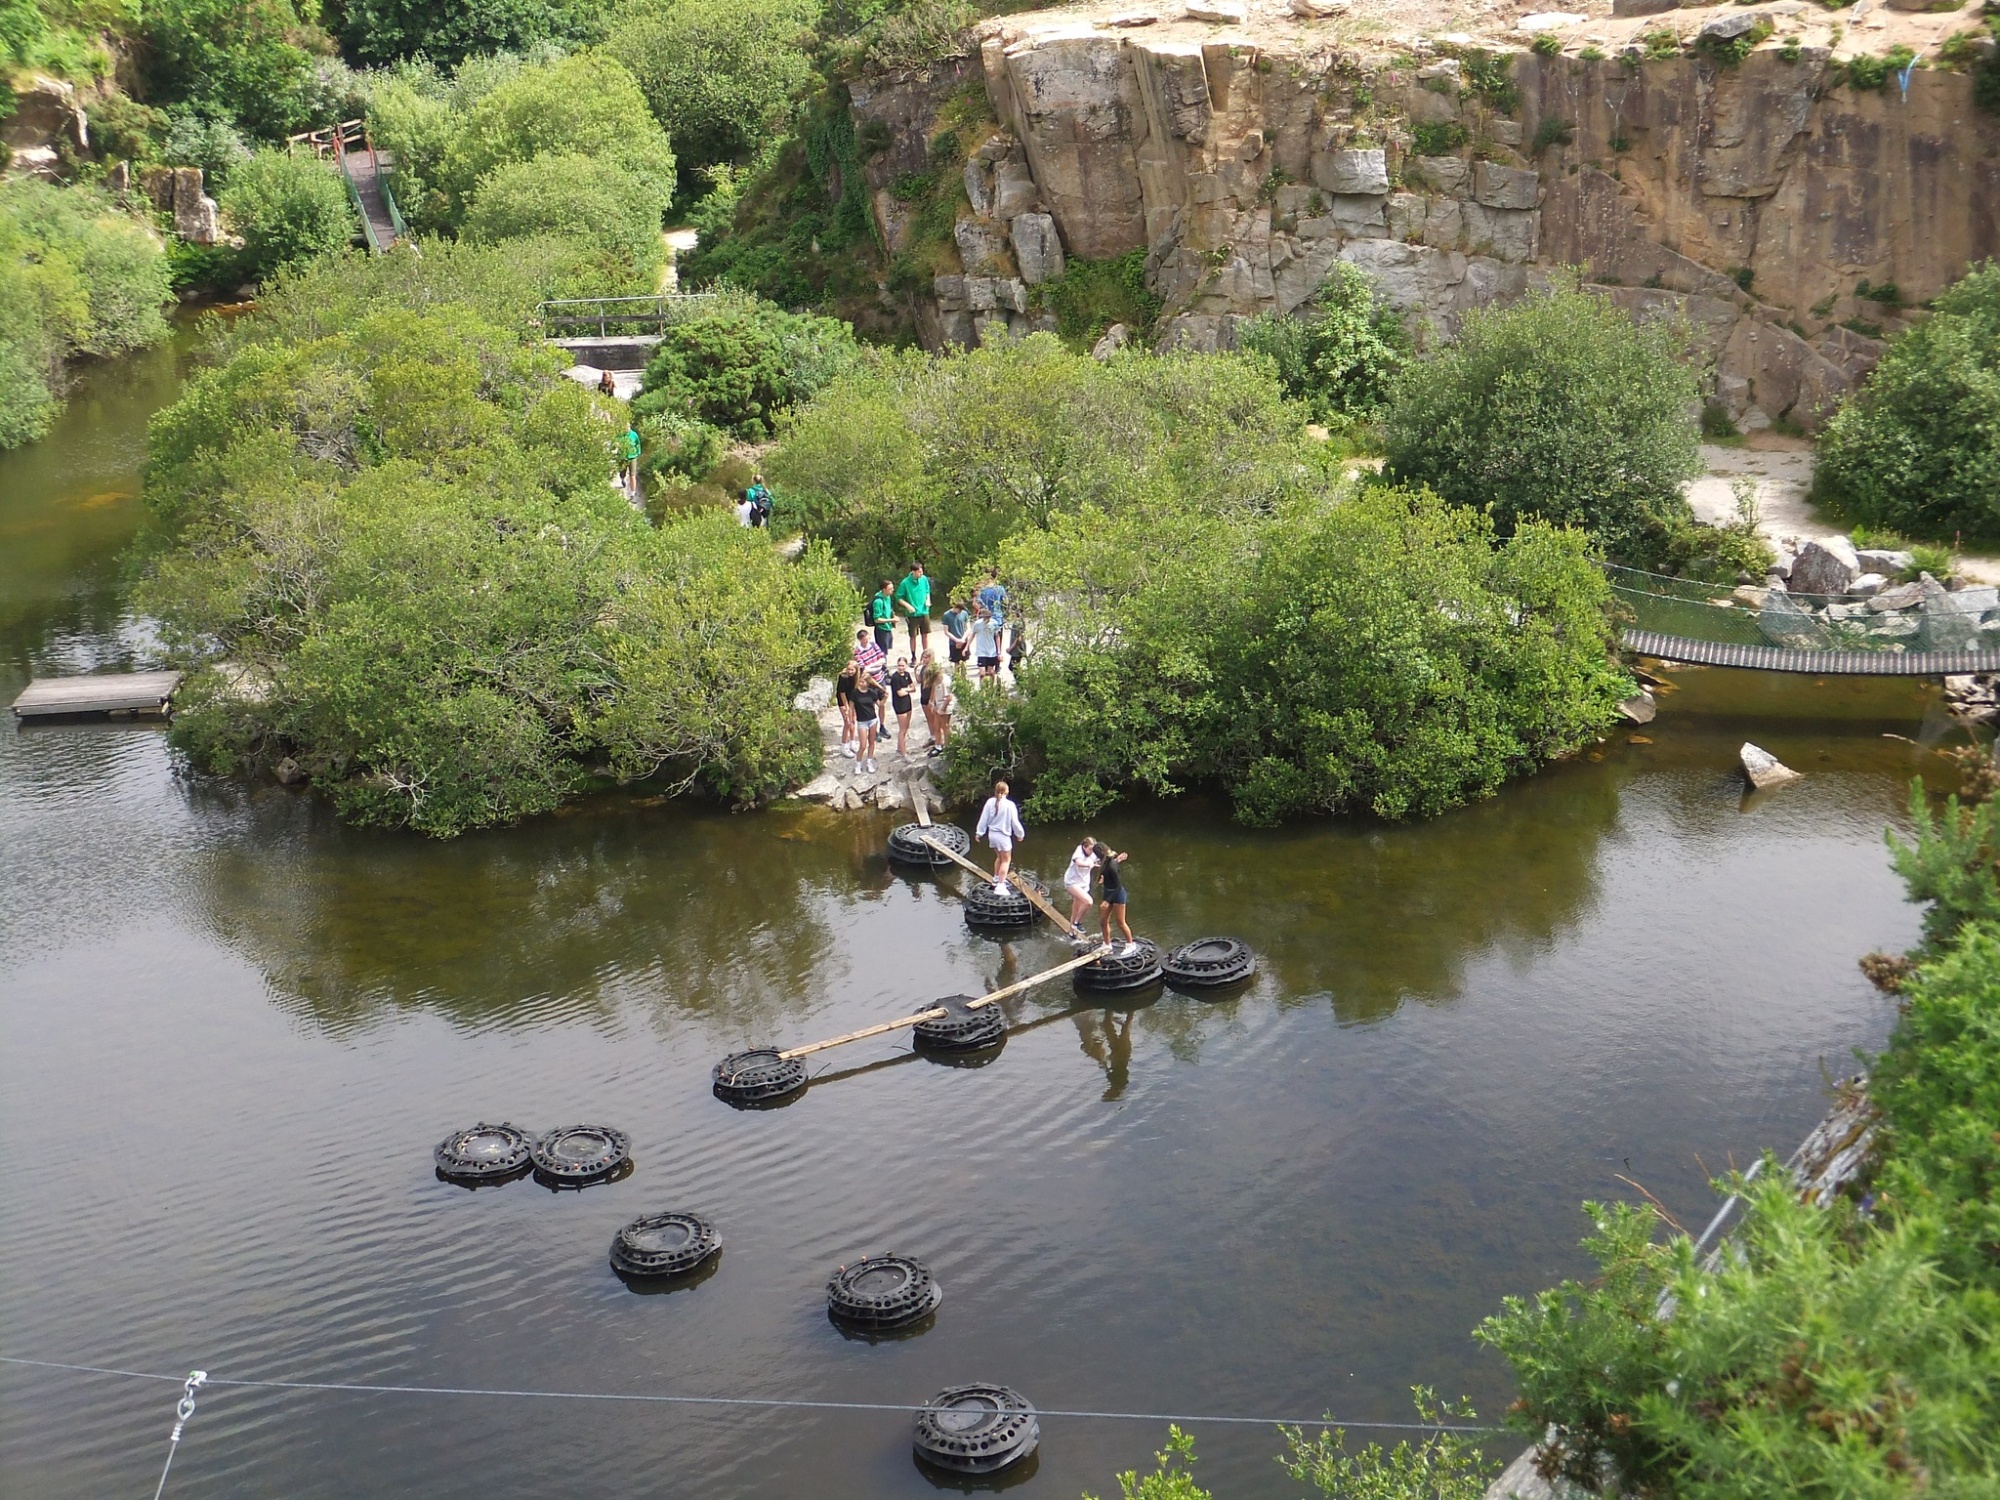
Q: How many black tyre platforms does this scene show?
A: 11